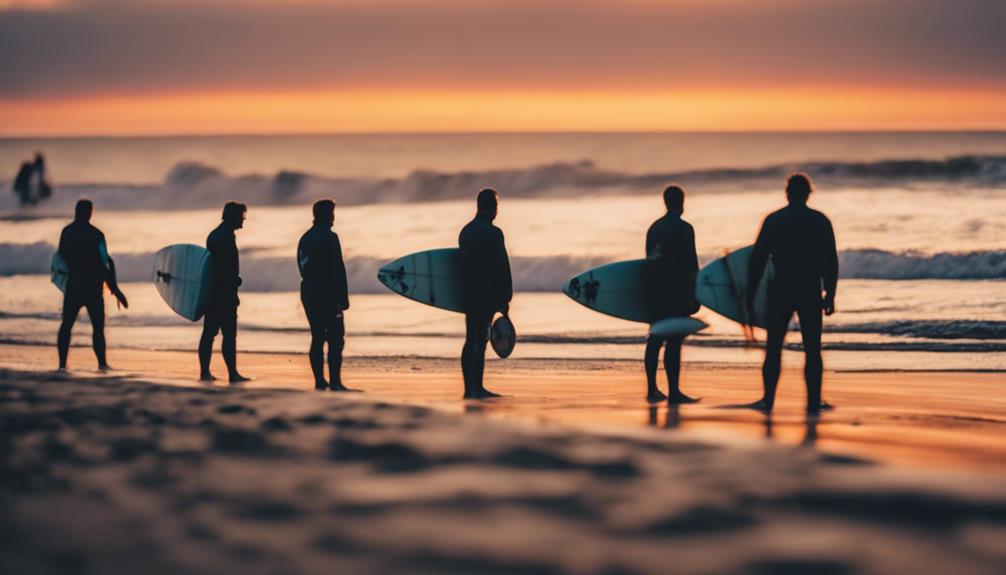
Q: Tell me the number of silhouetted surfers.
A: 6